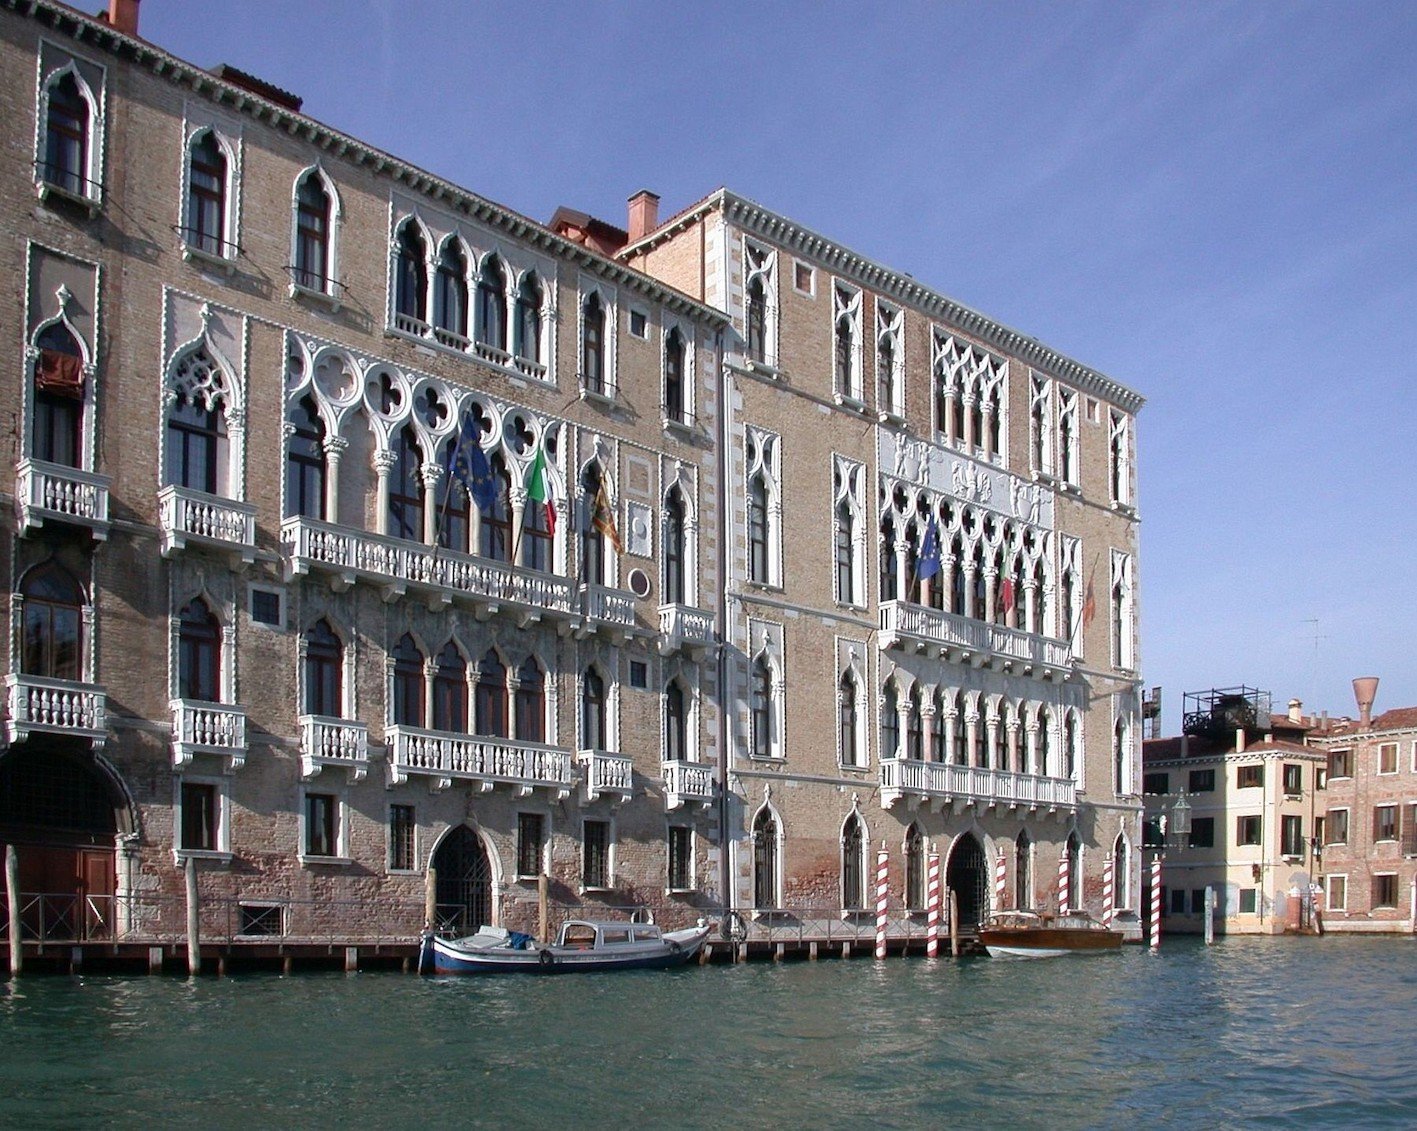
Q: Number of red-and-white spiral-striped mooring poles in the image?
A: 6